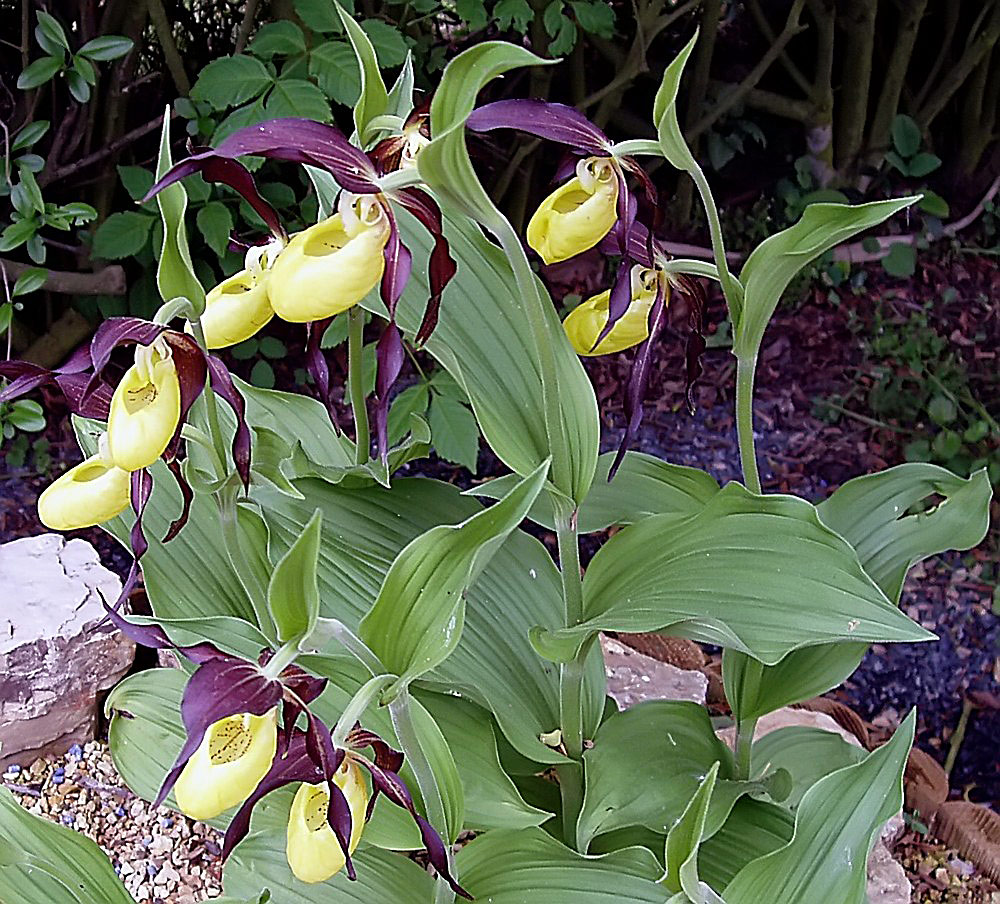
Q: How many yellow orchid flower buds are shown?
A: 8